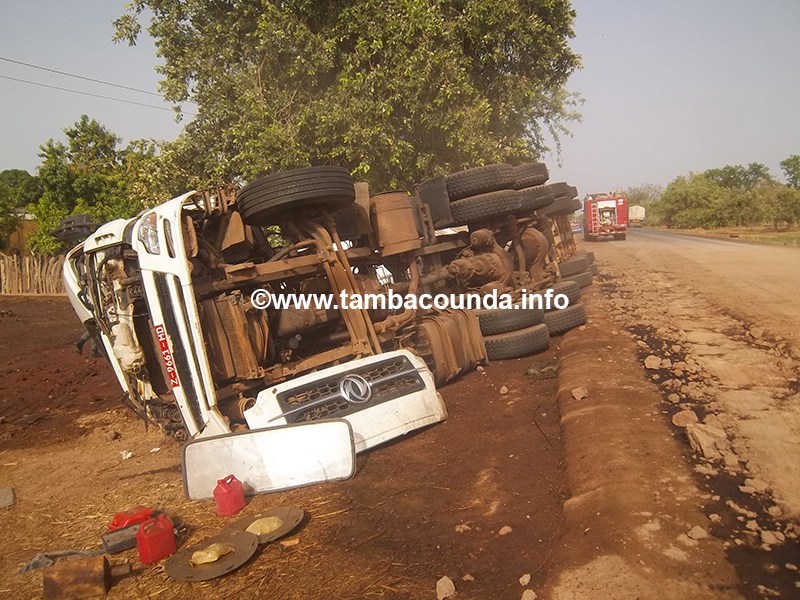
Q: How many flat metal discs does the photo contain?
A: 2